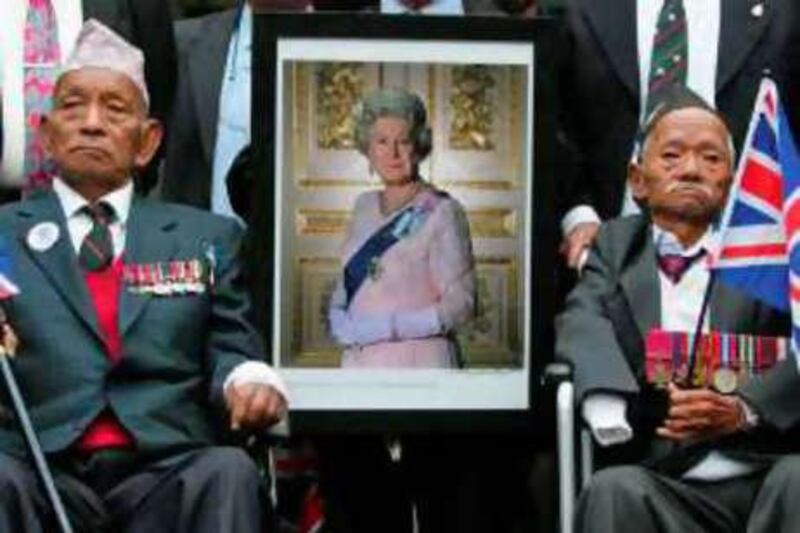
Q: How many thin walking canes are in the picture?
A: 1